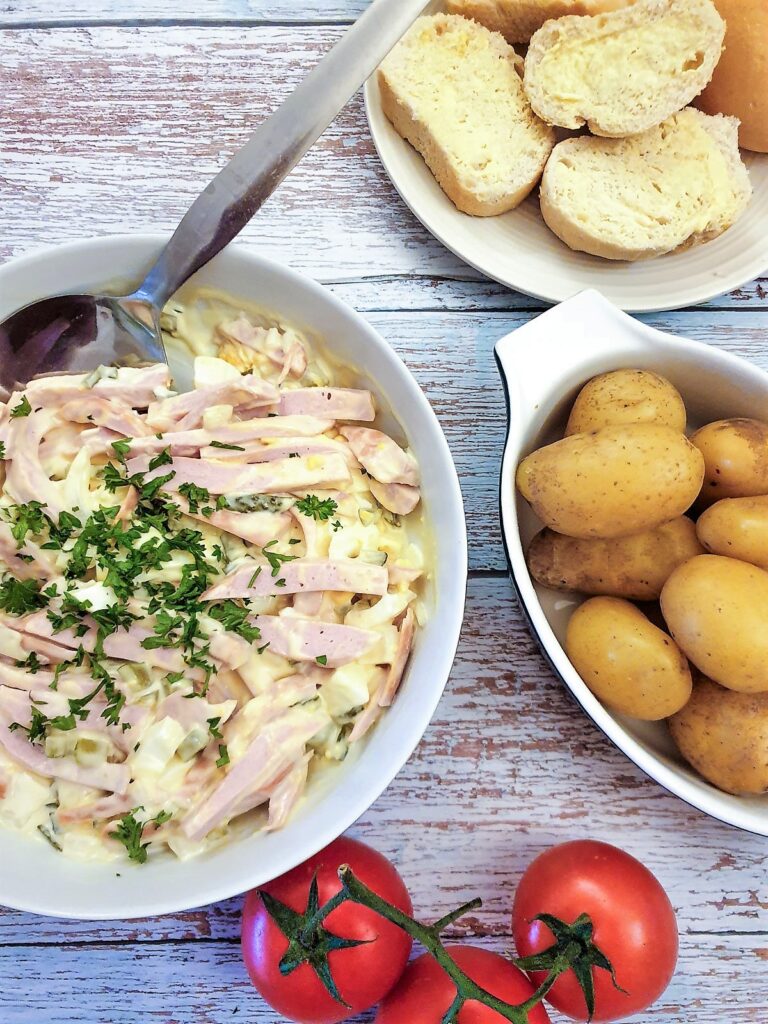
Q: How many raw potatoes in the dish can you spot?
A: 8